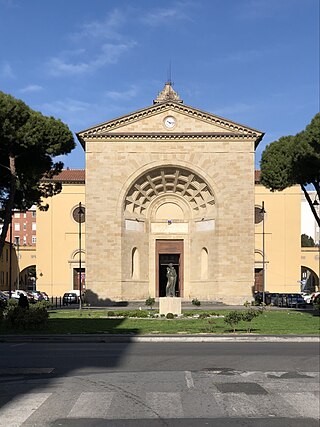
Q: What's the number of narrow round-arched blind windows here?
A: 2